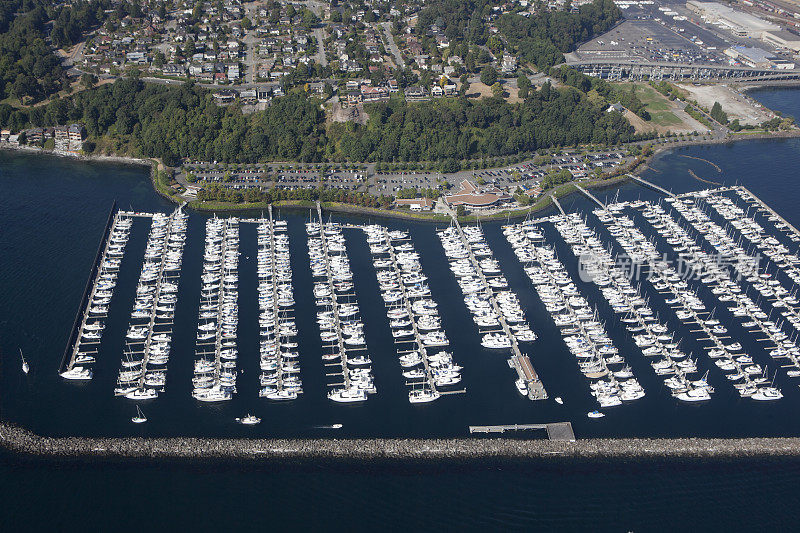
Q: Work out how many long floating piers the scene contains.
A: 14